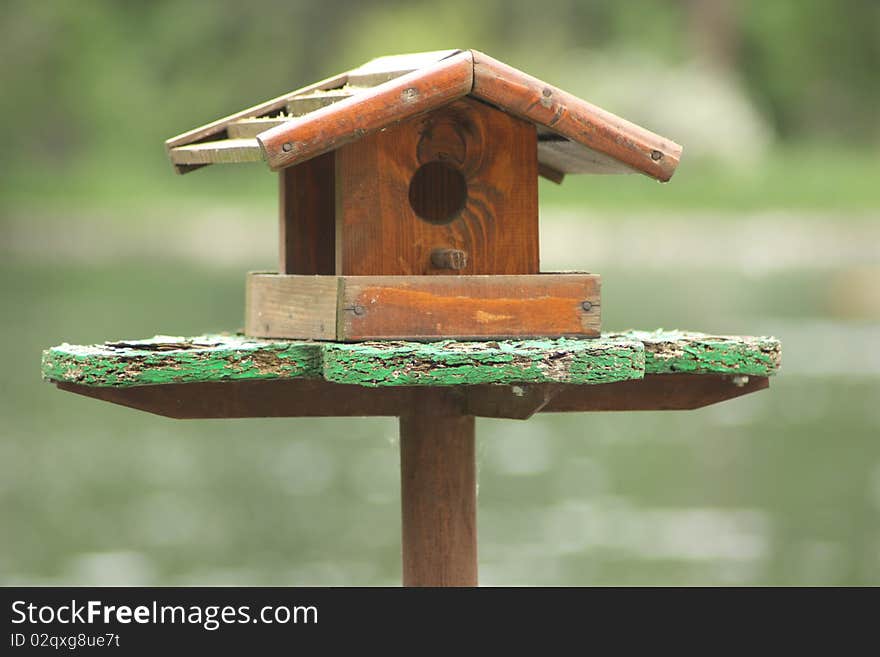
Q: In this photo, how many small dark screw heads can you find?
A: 6